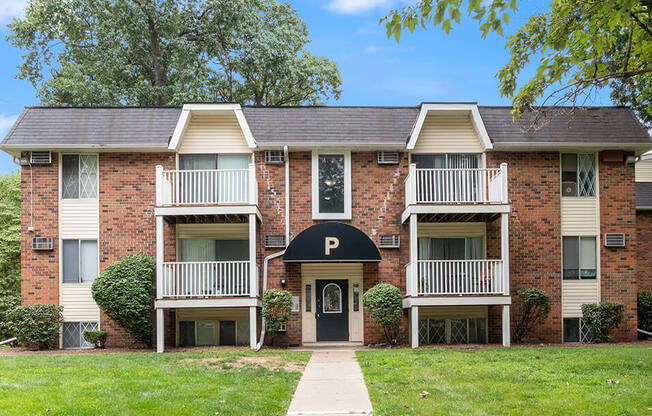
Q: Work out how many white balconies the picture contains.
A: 4